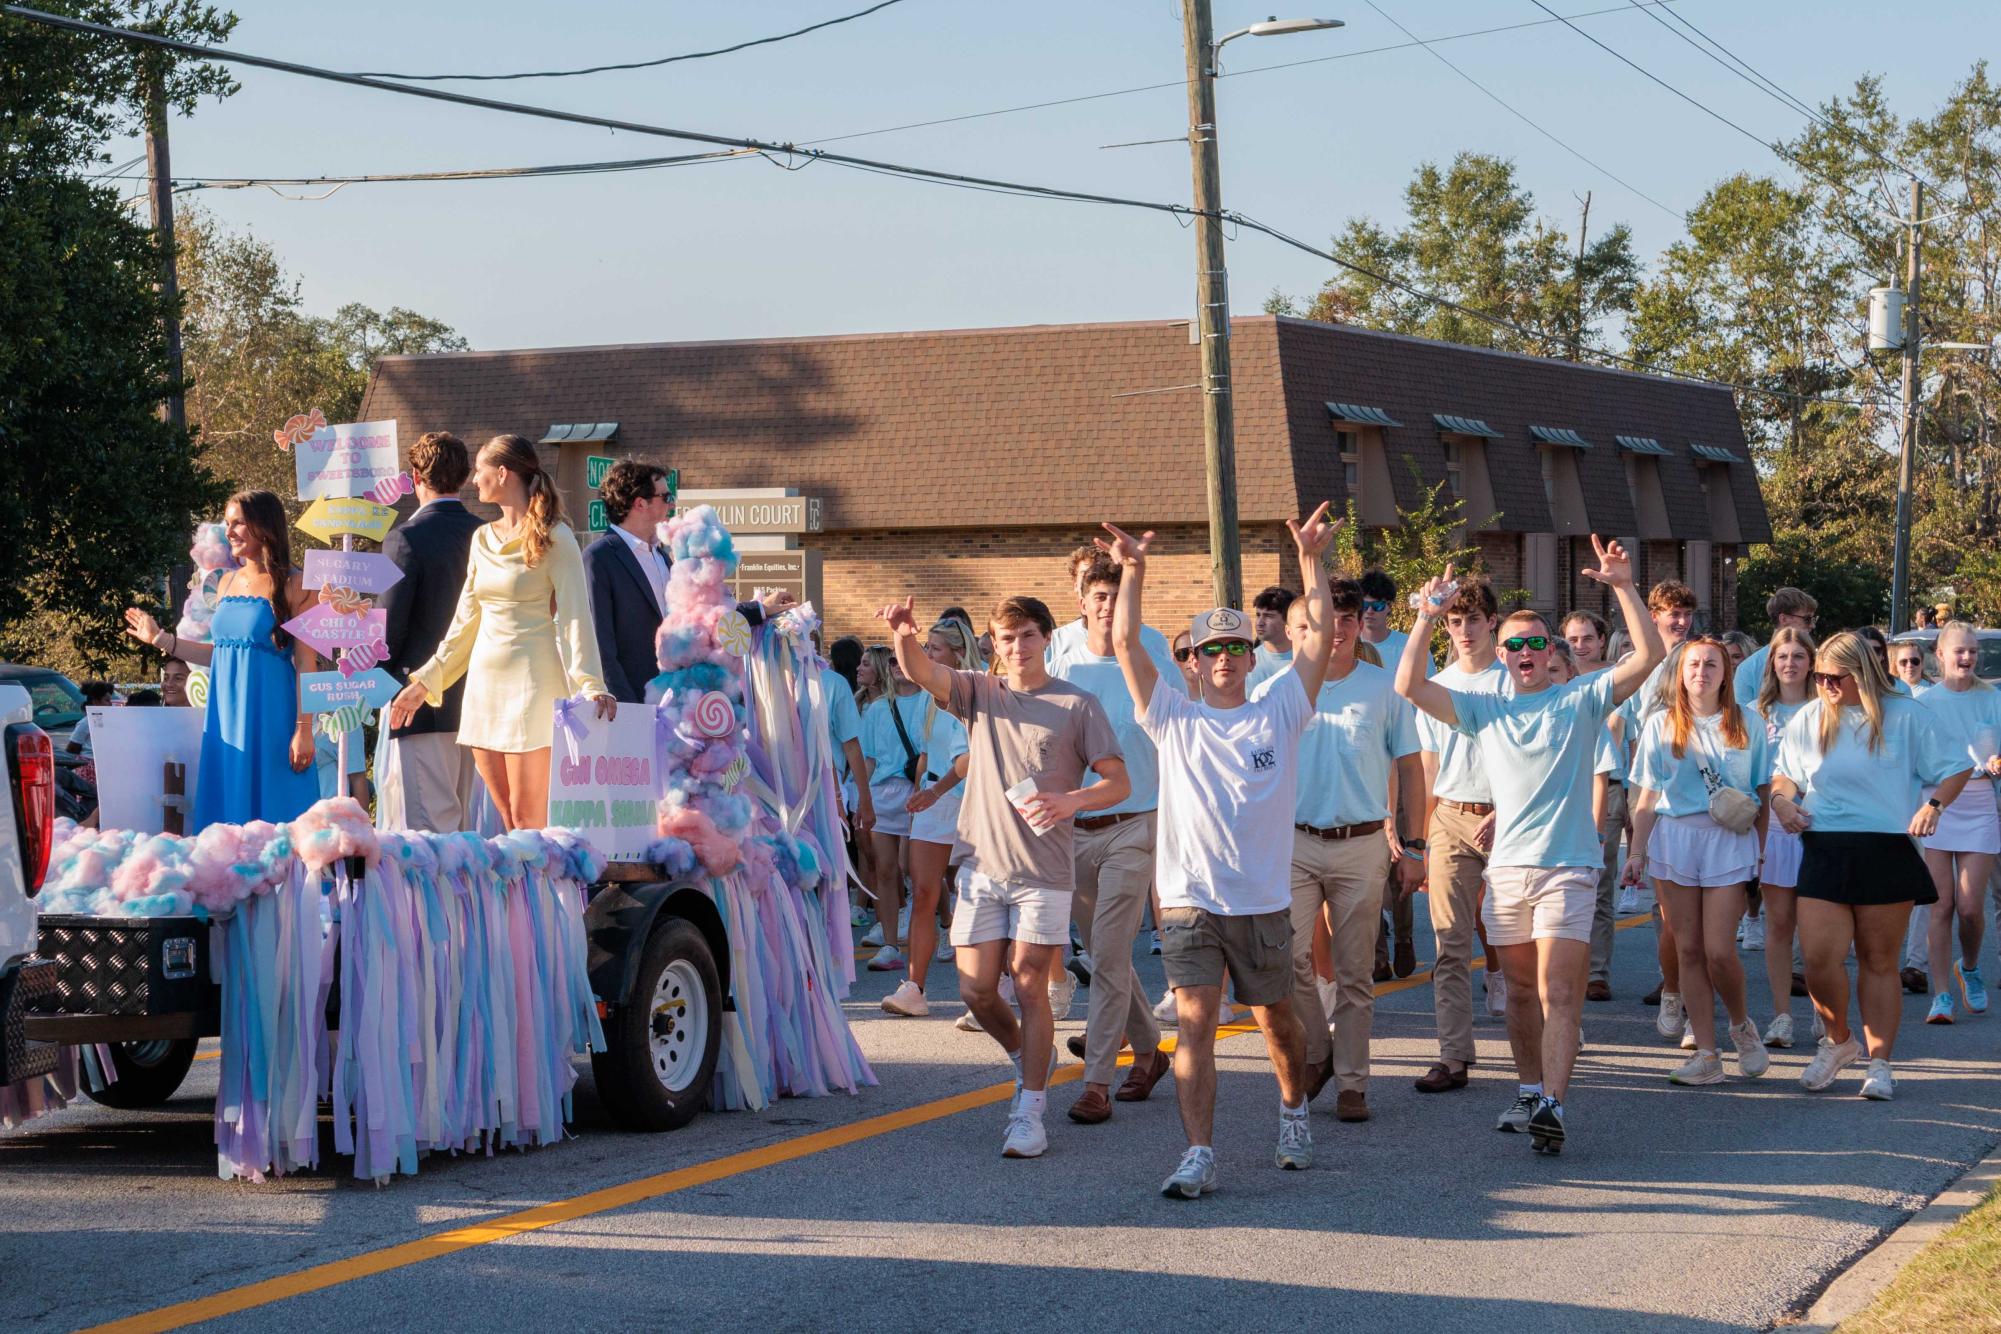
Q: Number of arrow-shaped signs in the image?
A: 4